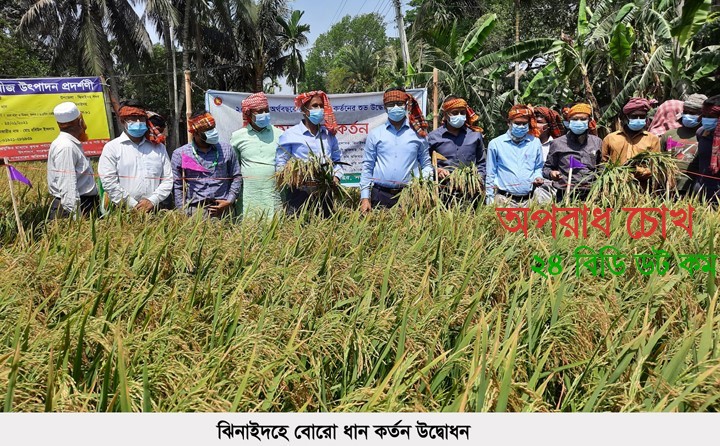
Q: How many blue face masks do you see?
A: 11